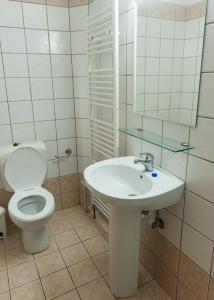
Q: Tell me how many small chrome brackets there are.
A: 2